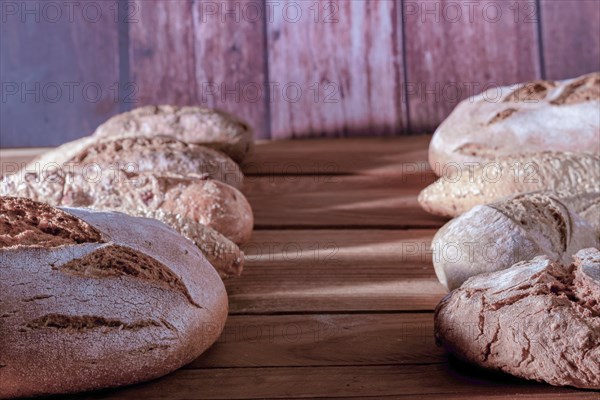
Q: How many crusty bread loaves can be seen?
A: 9